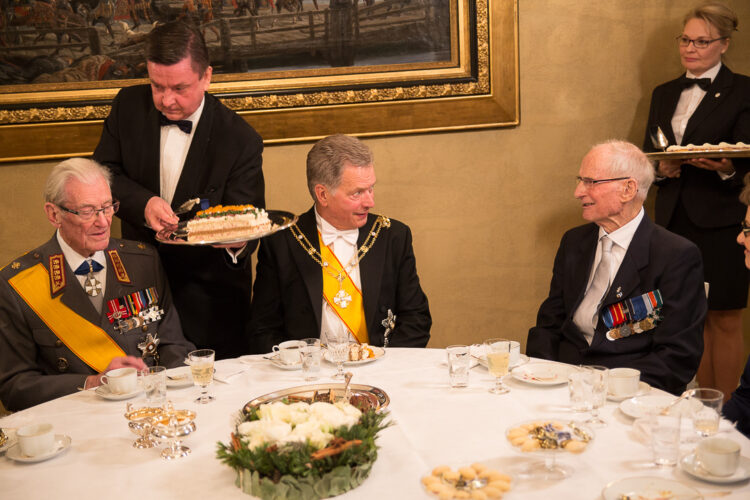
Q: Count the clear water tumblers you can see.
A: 5